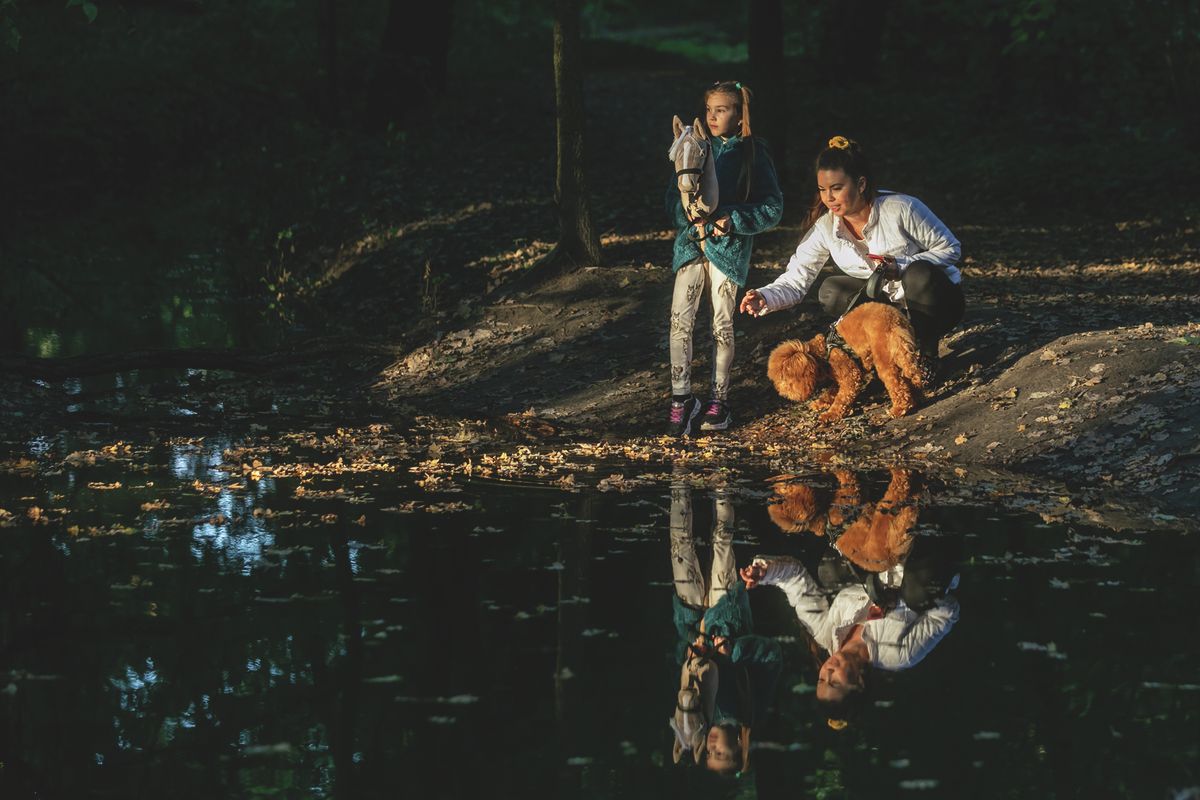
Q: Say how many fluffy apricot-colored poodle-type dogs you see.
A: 1